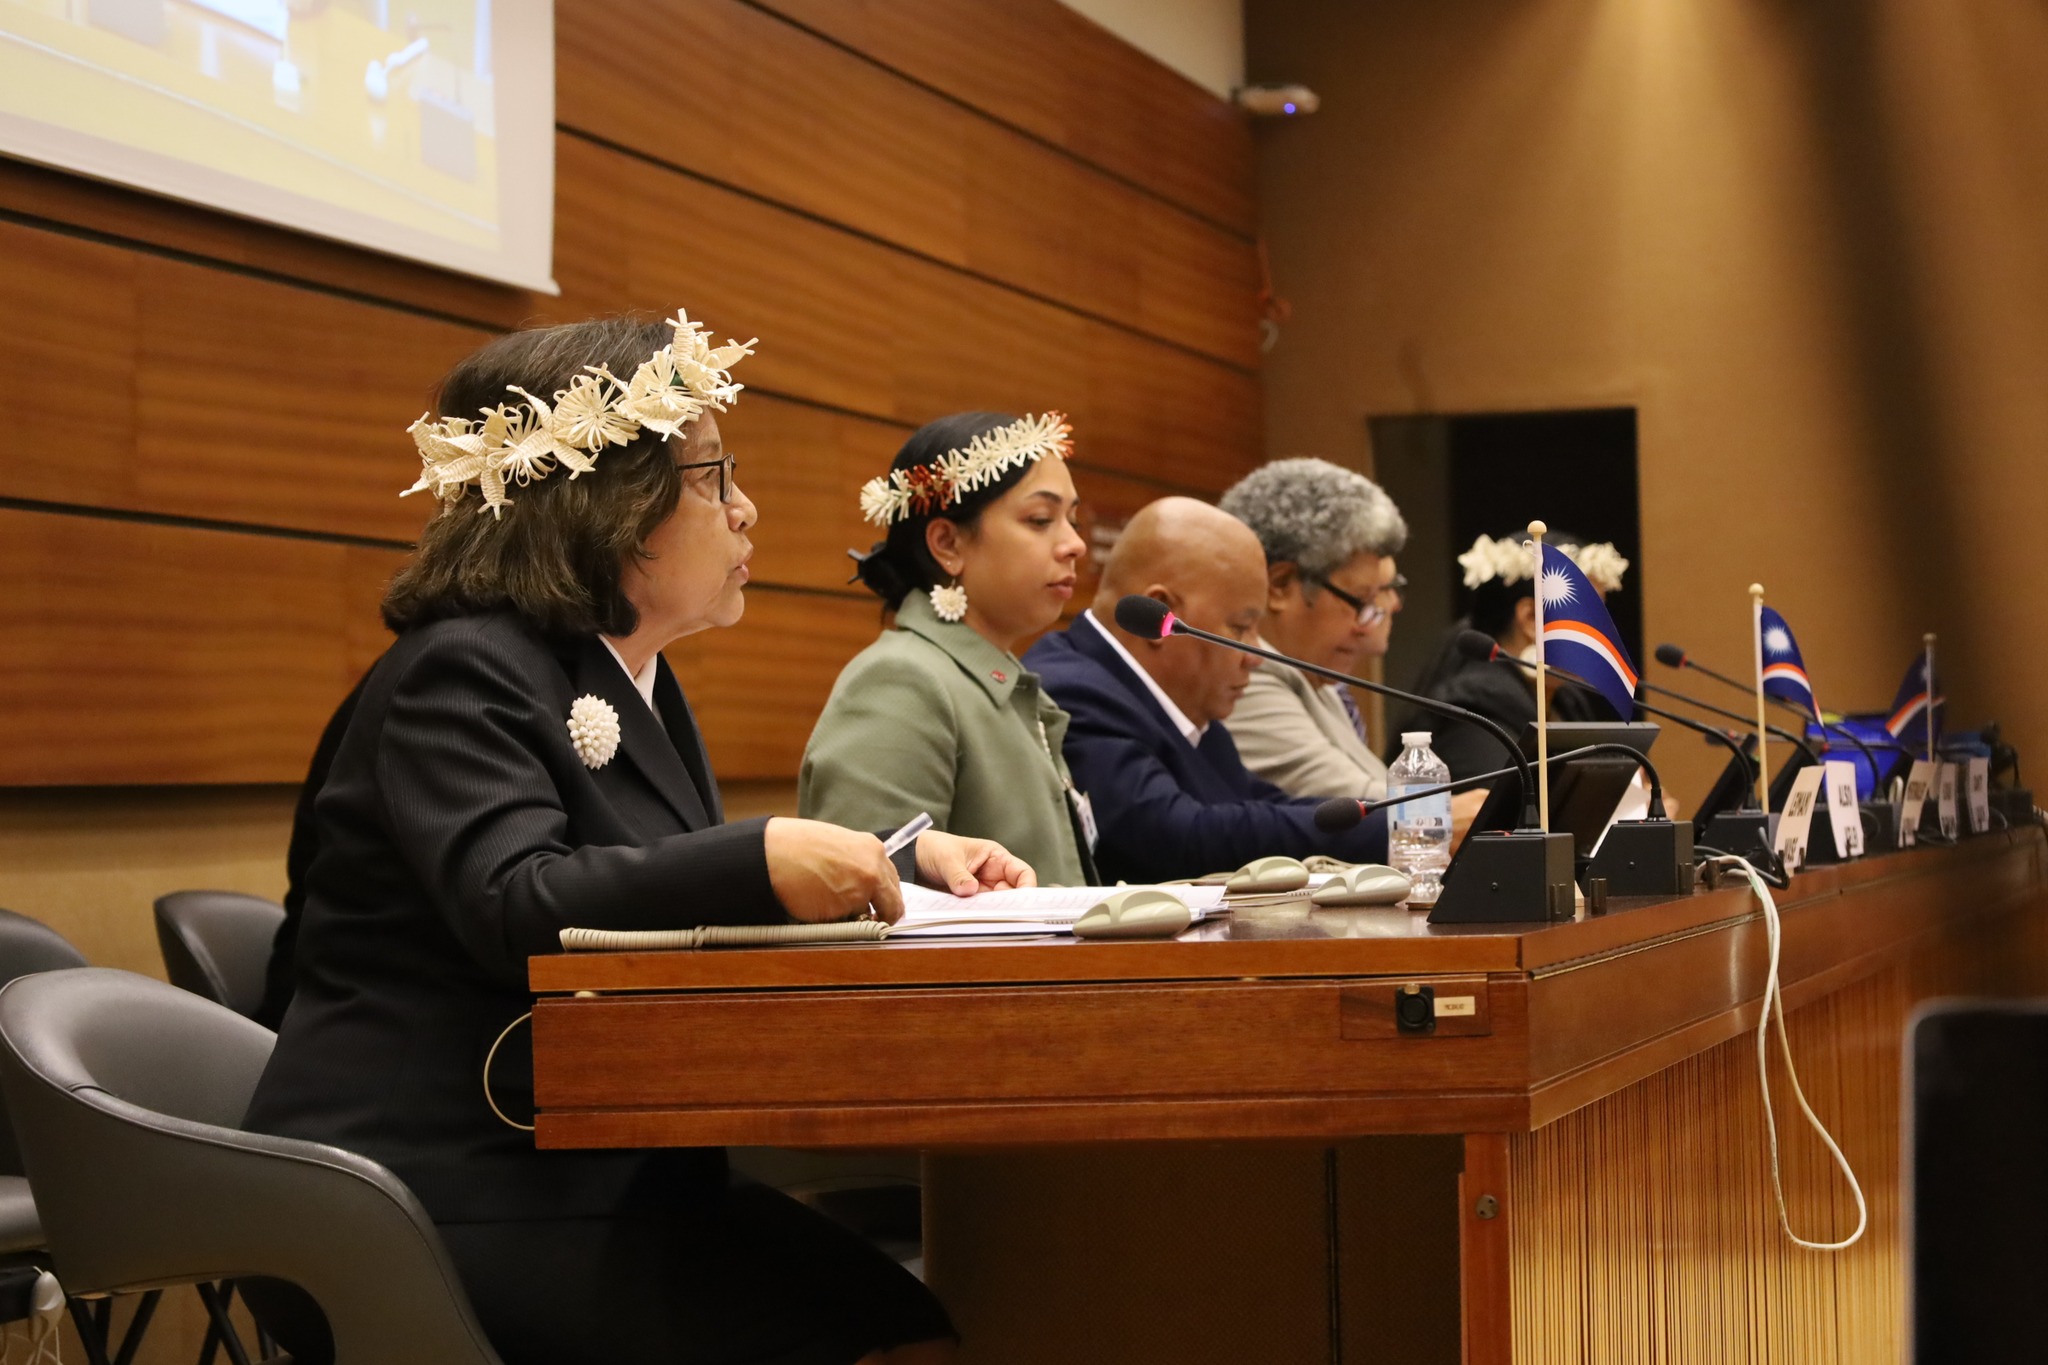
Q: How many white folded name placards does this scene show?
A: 5